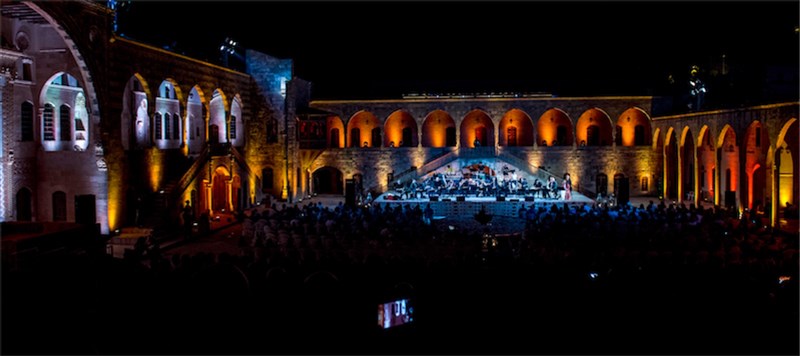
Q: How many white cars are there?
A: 0